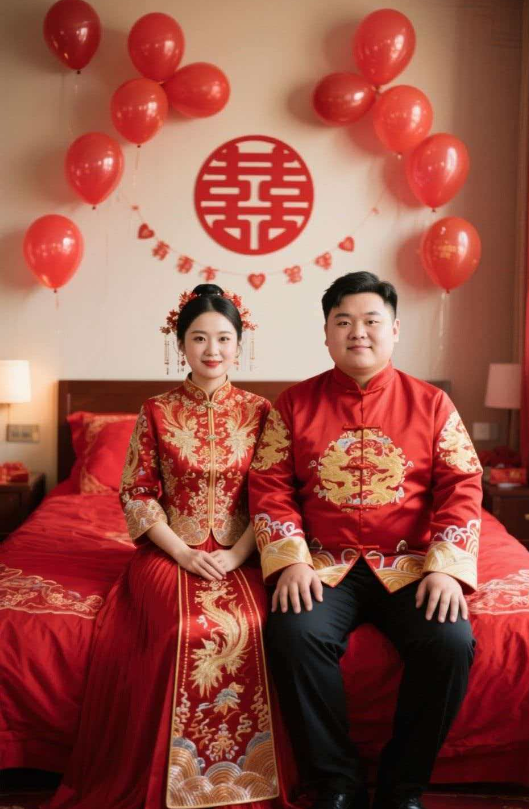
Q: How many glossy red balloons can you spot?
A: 11